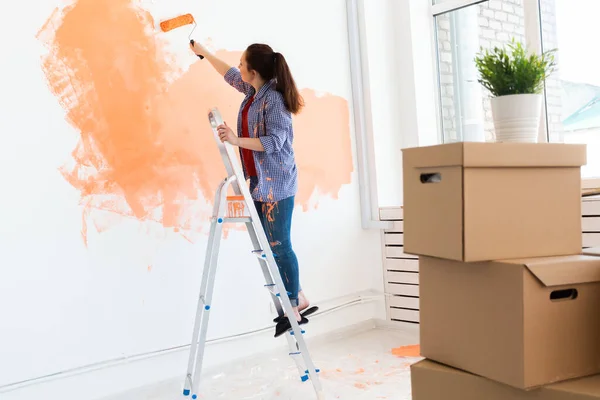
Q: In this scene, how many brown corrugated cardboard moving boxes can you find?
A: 3